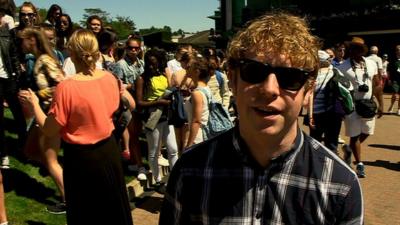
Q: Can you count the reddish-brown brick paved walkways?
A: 1